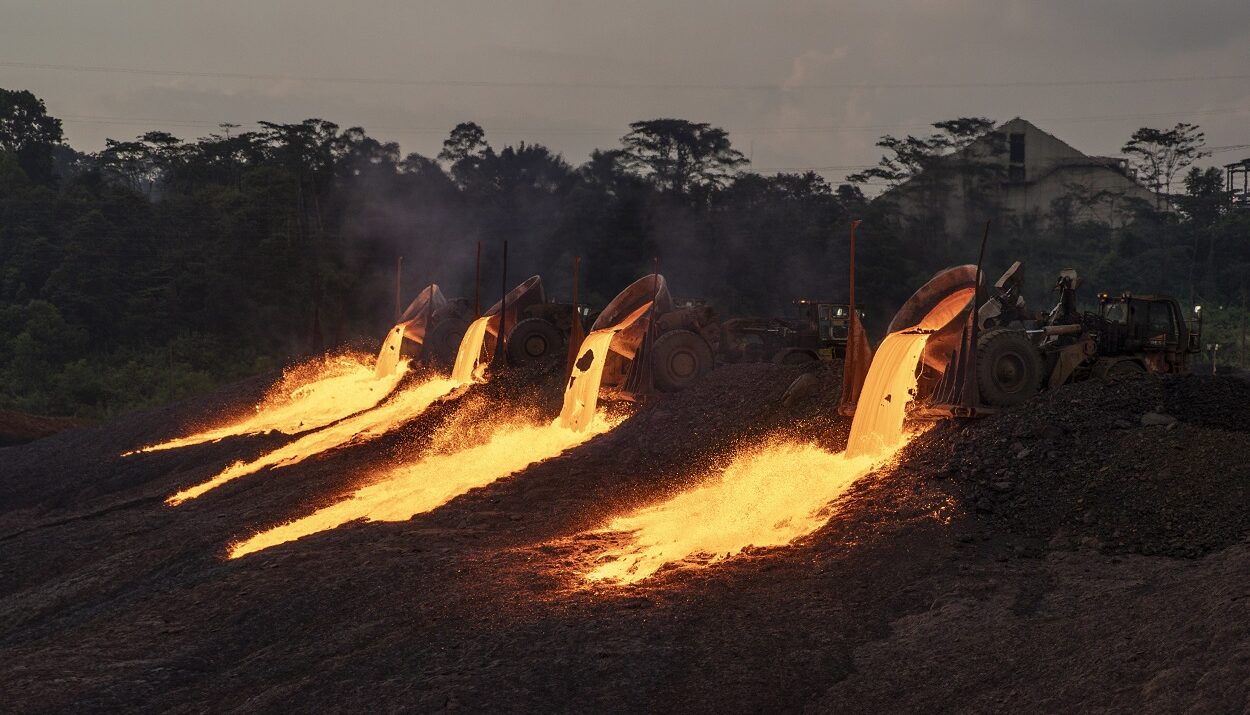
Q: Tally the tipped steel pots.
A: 4